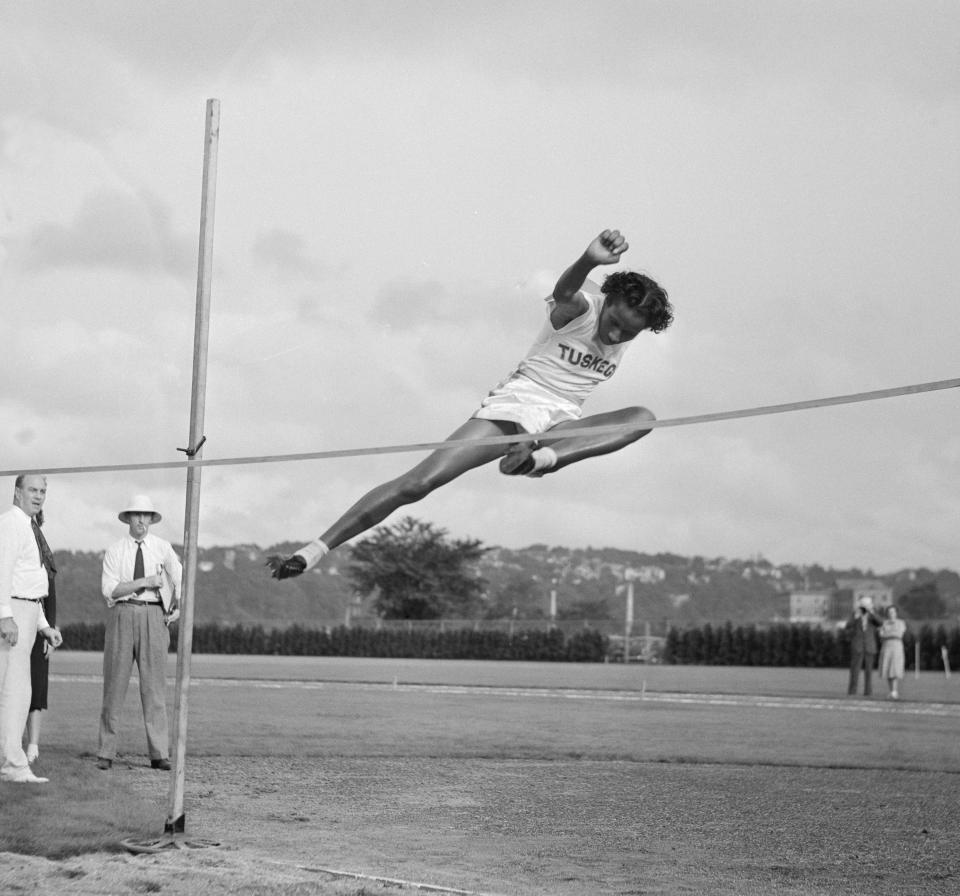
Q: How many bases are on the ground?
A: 1